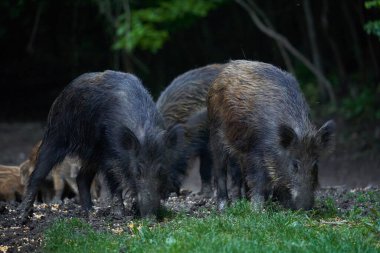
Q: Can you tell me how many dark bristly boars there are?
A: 3